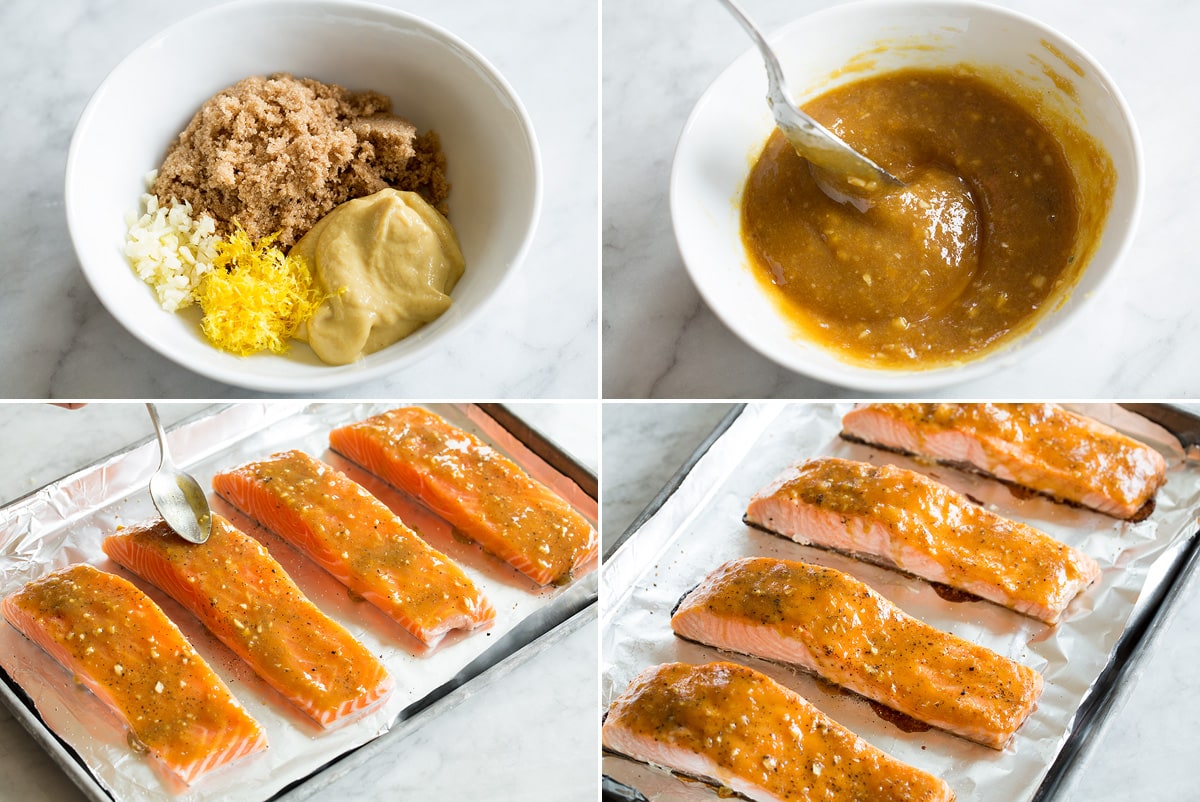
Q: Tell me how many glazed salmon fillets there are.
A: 8